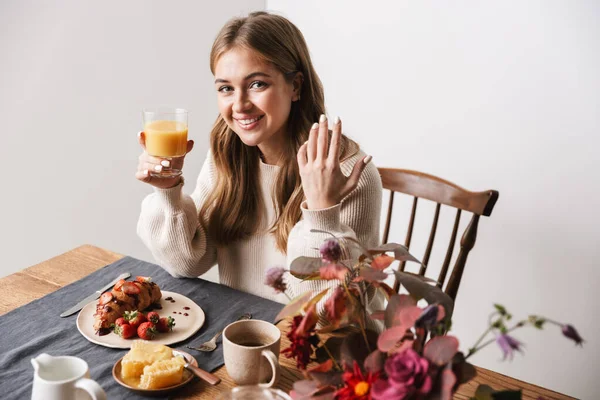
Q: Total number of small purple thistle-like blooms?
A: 2